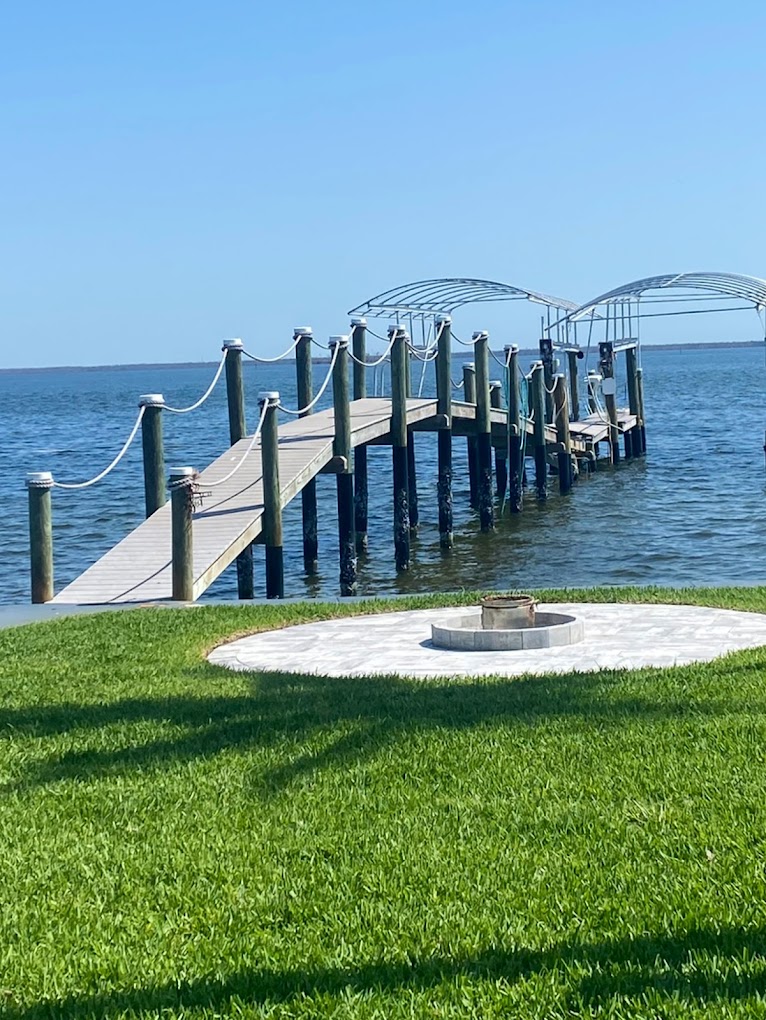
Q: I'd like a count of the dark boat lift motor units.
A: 2